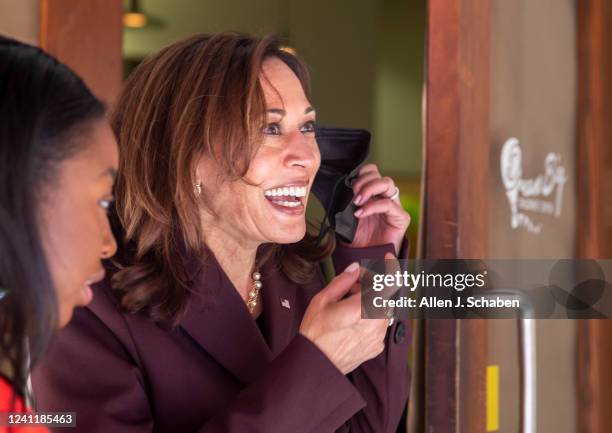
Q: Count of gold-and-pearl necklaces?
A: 1